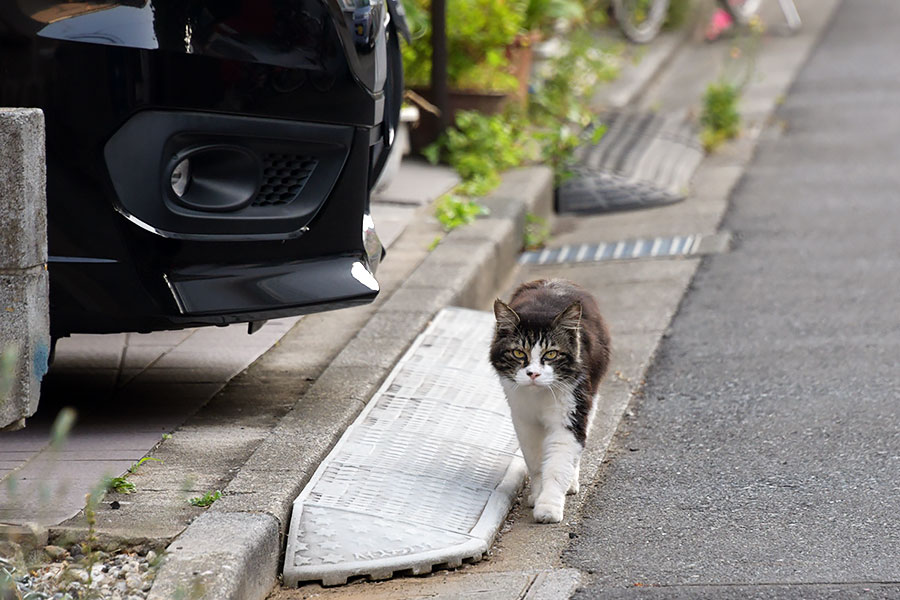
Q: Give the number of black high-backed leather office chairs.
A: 0